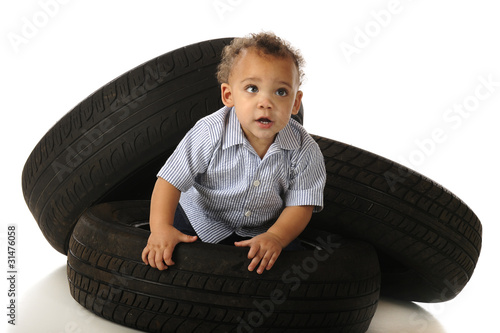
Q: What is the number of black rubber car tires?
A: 3